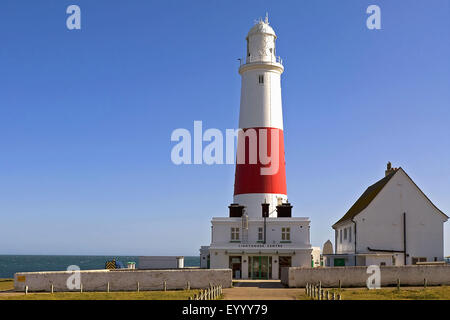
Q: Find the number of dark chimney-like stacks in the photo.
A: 3